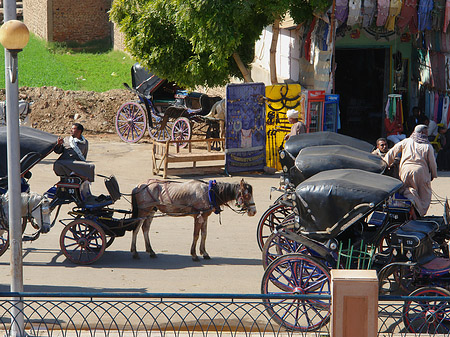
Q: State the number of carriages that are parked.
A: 5